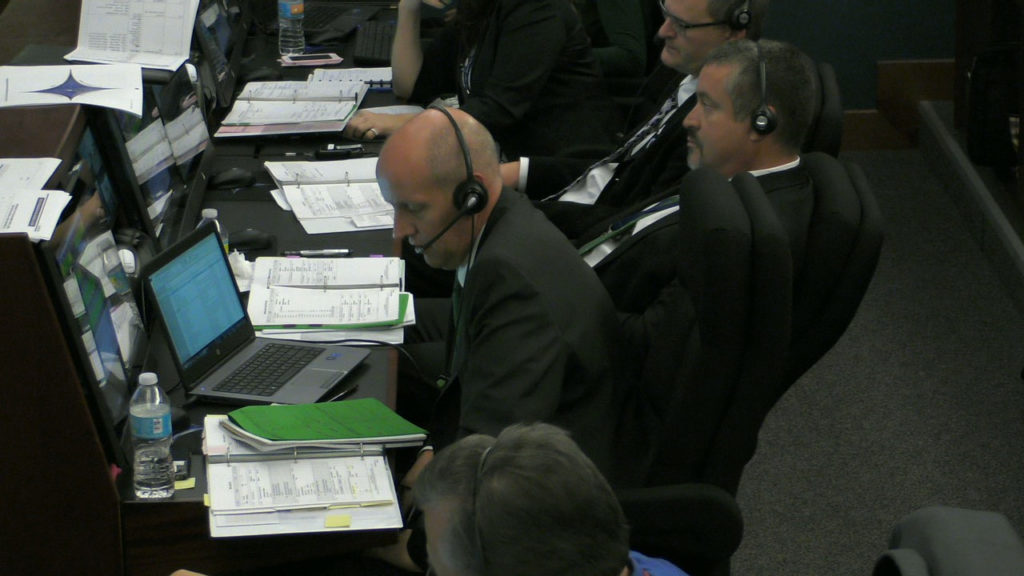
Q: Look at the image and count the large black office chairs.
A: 4